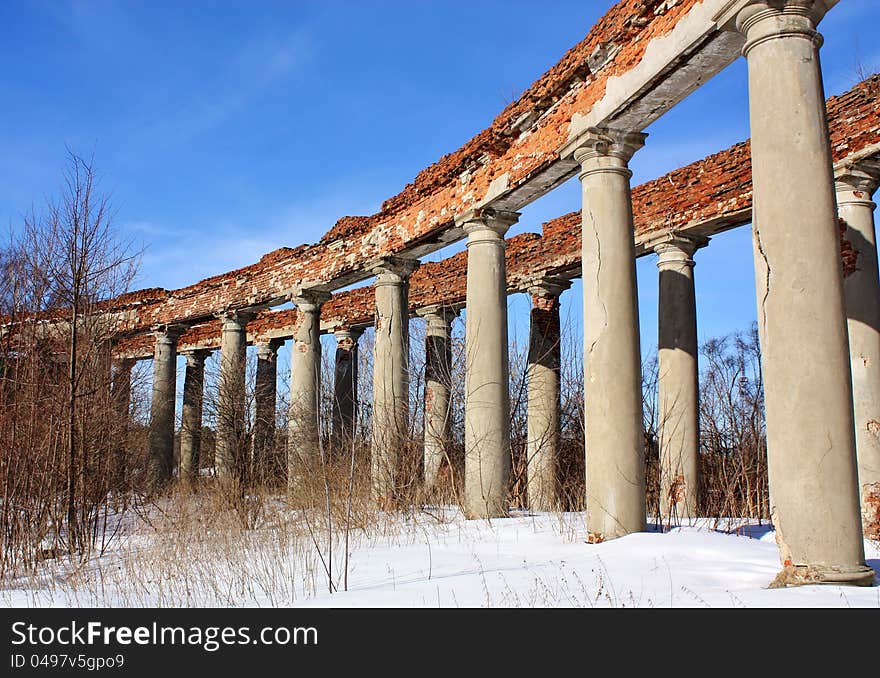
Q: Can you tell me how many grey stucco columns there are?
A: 15